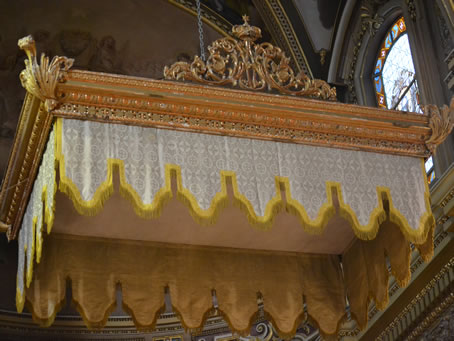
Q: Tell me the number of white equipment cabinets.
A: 0